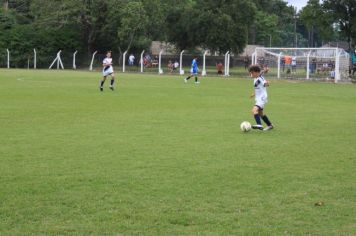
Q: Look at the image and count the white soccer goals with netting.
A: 1